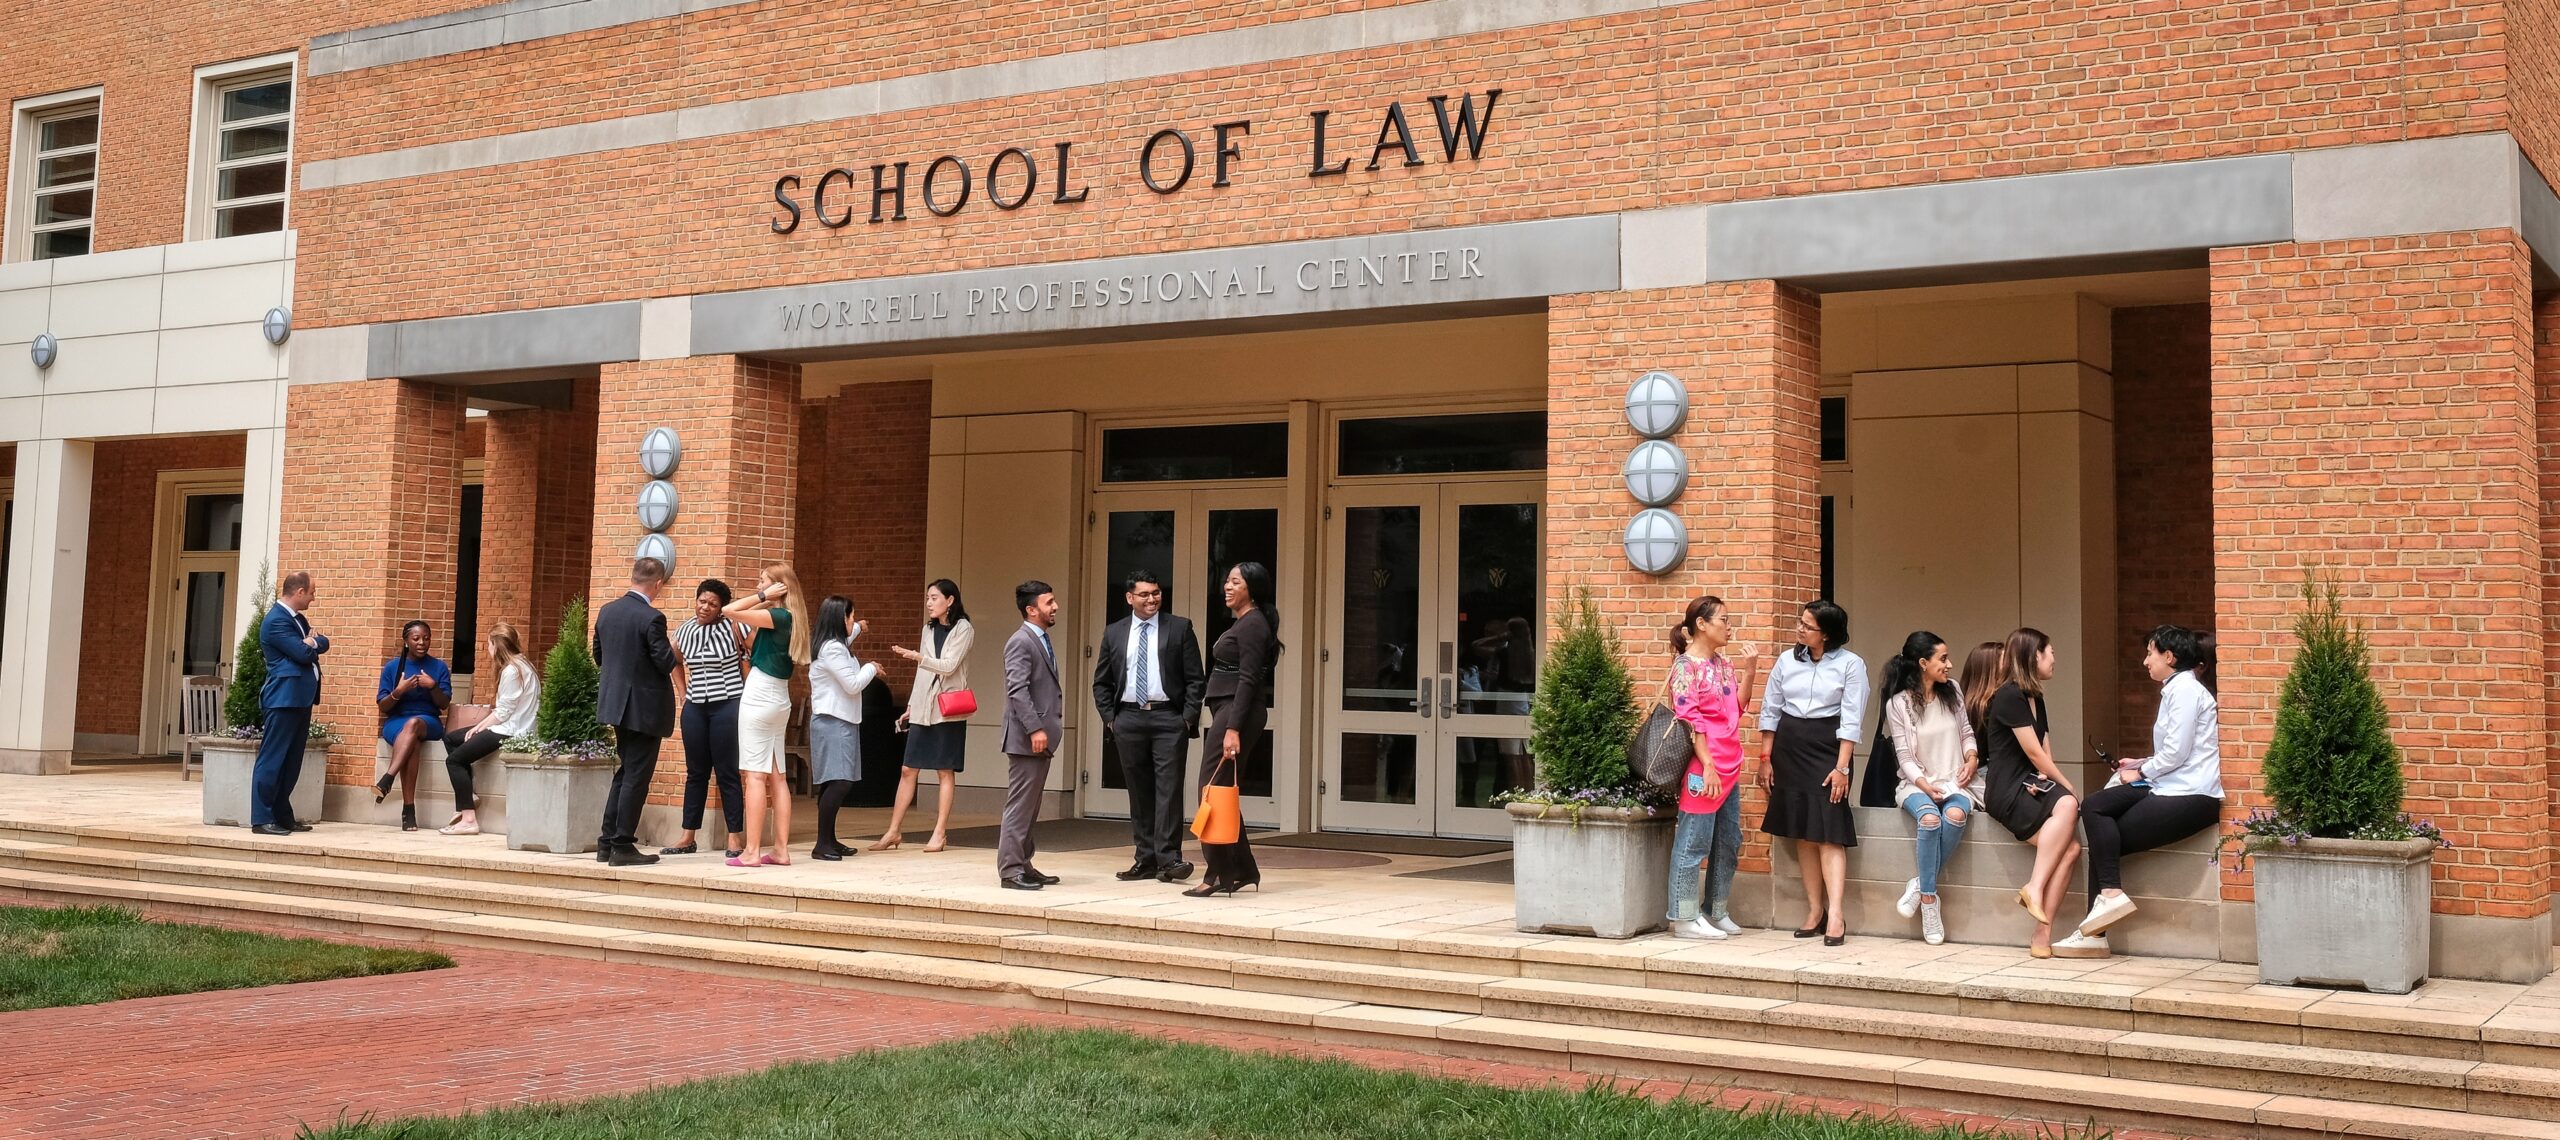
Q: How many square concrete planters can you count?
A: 4